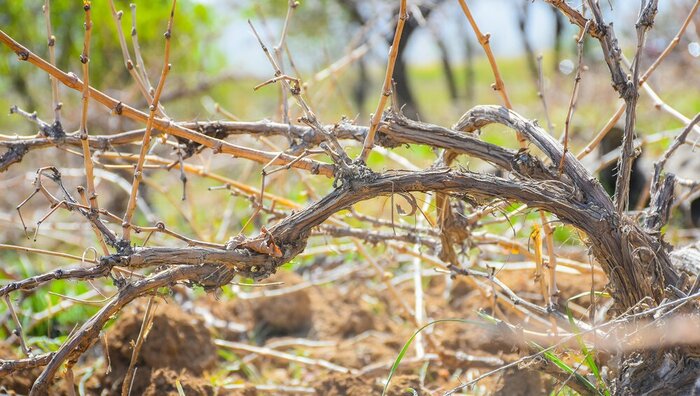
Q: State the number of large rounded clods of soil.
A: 2